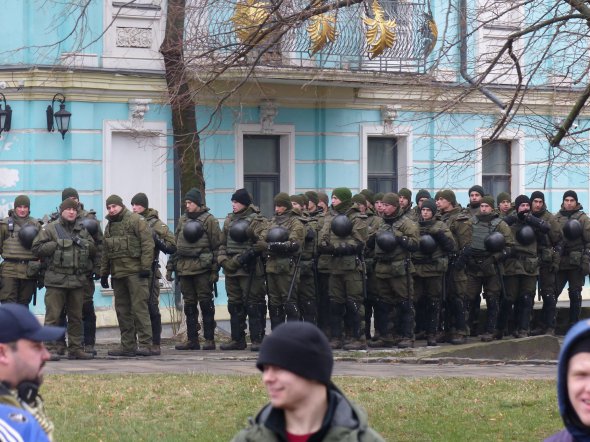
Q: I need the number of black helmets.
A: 11